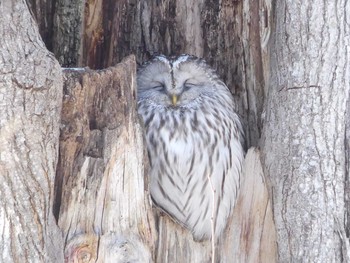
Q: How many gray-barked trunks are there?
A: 2